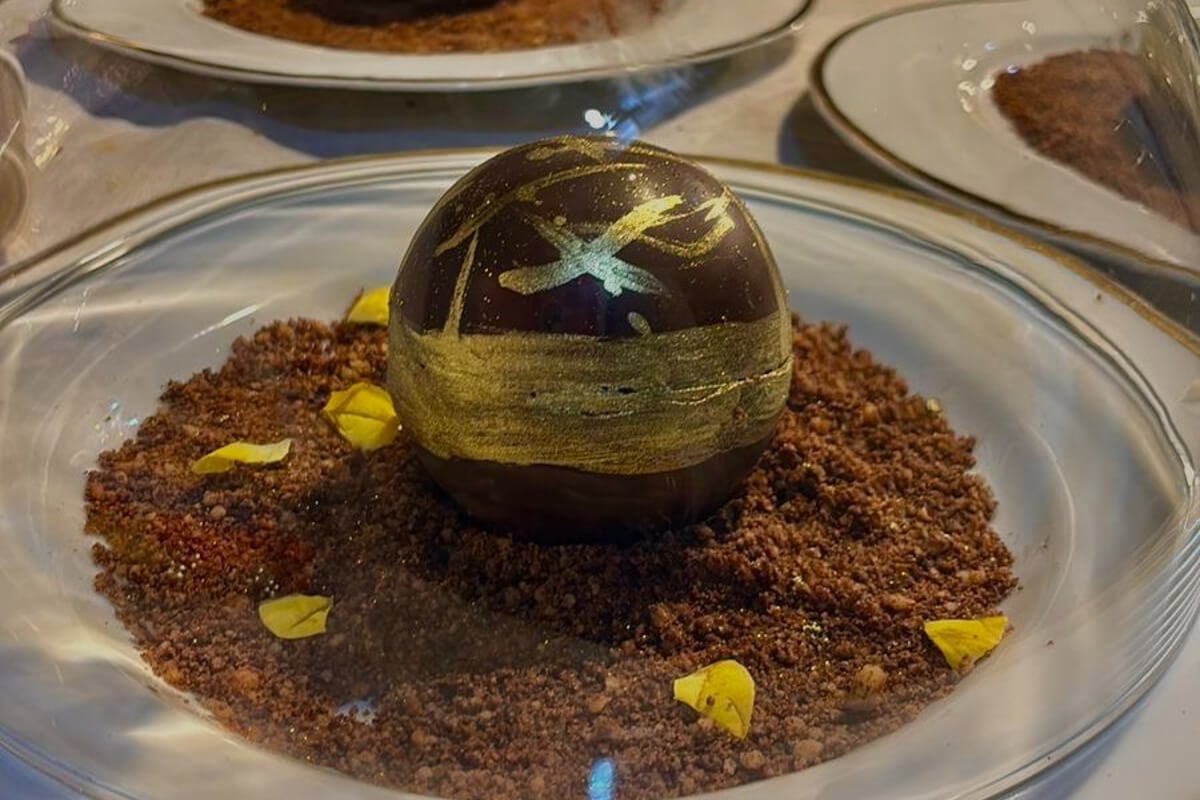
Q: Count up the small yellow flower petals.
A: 6